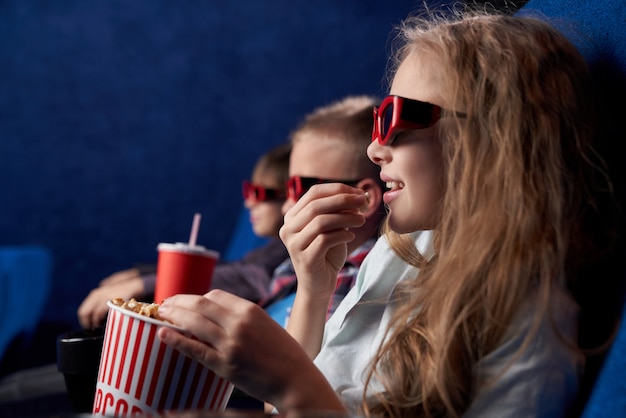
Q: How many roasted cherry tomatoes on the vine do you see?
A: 0